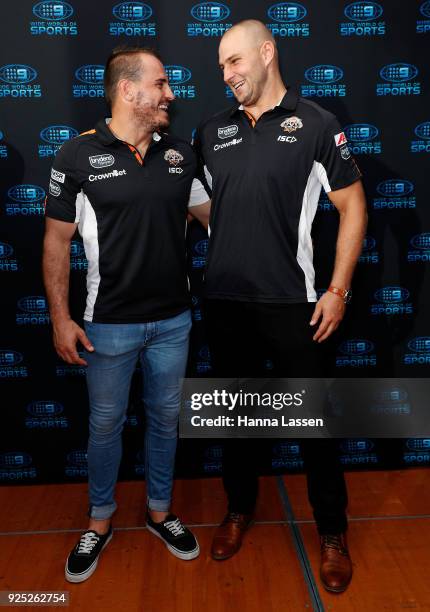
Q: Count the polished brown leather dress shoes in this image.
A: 2